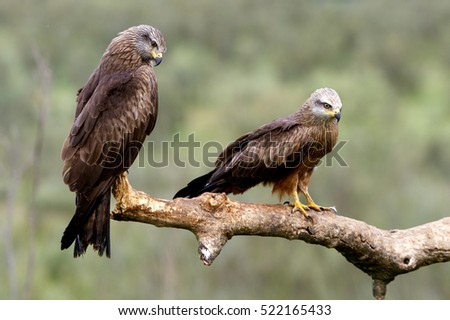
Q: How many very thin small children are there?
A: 0